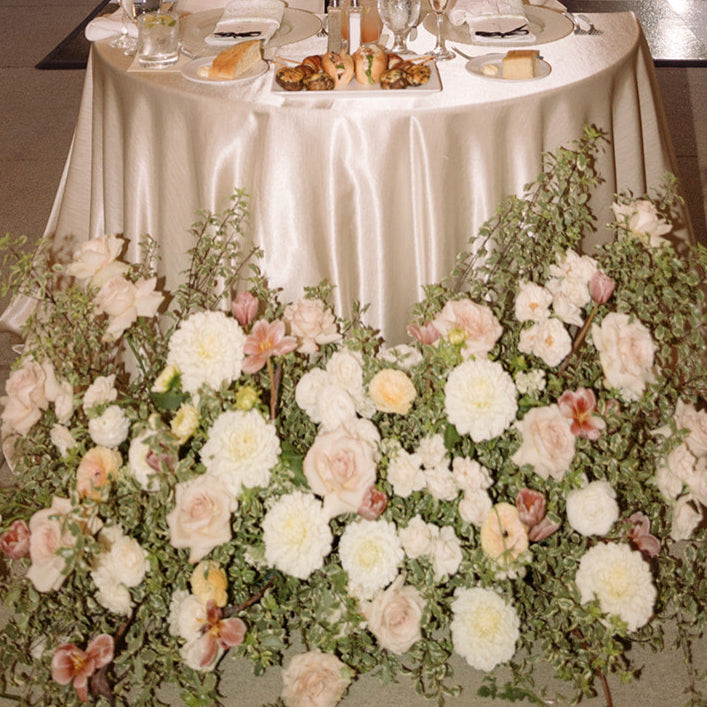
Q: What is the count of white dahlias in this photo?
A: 7